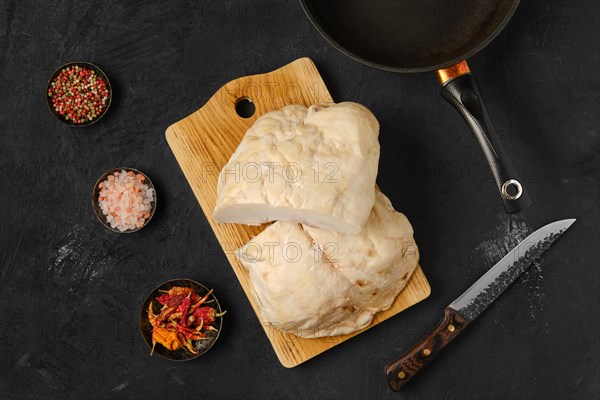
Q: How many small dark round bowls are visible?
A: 3